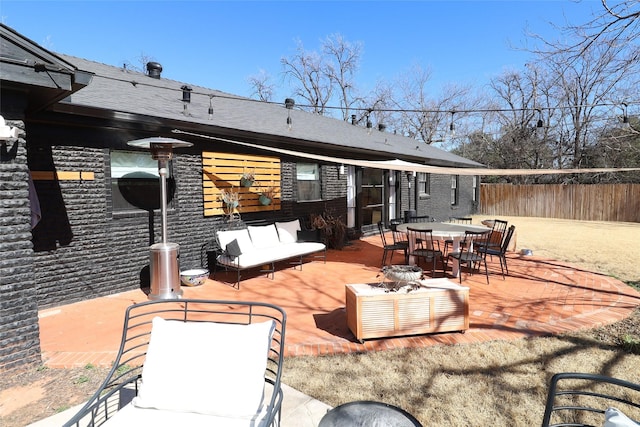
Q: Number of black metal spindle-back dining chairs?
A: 8